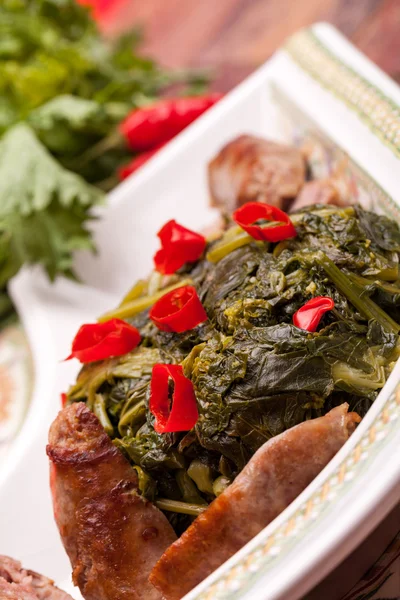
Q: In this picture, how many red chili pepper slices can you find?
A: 6